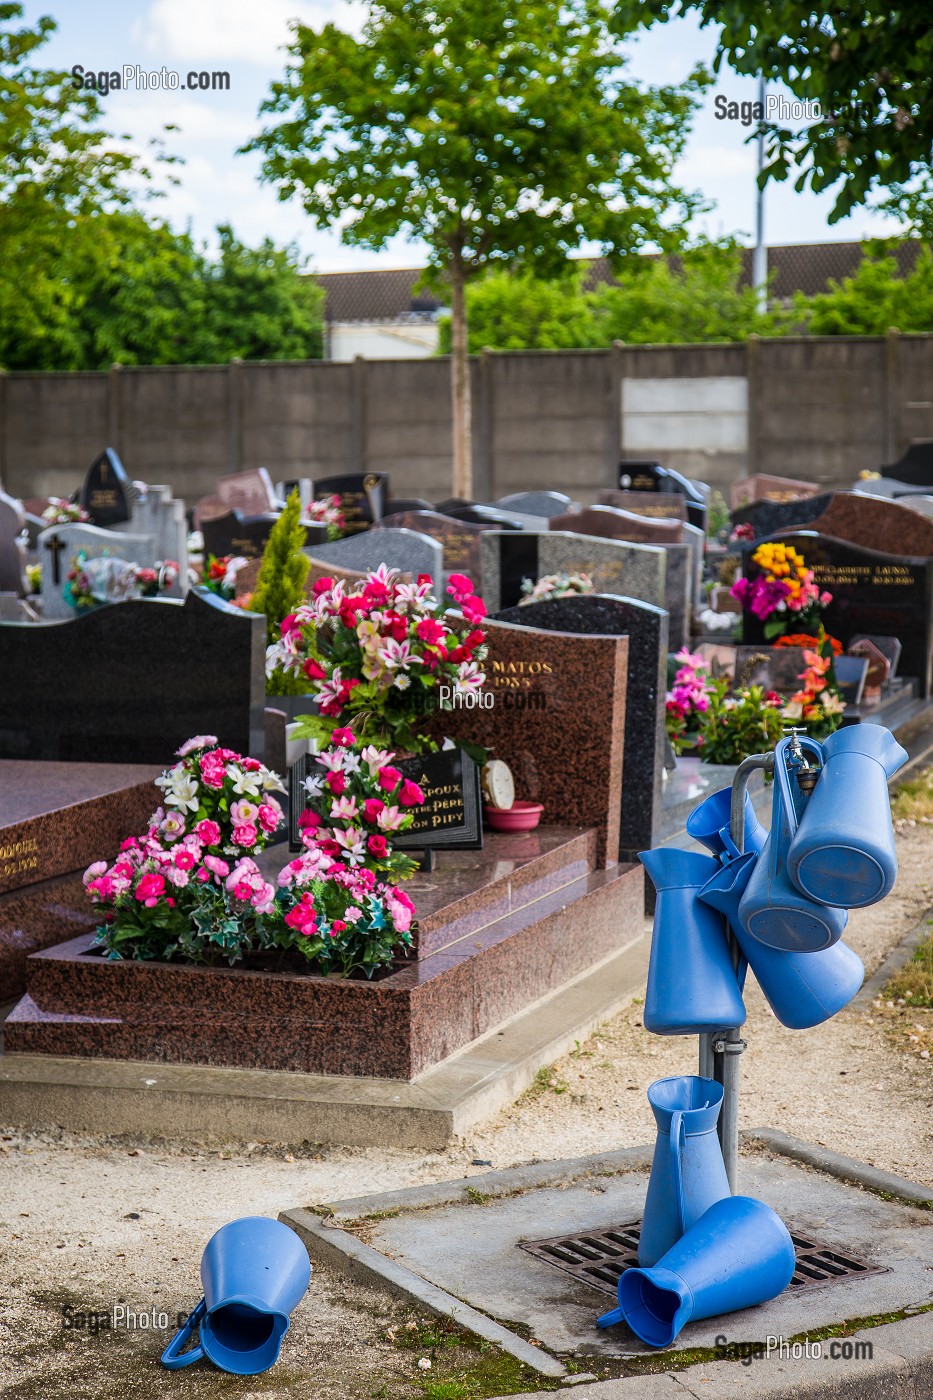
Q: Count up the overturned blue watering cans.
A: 2